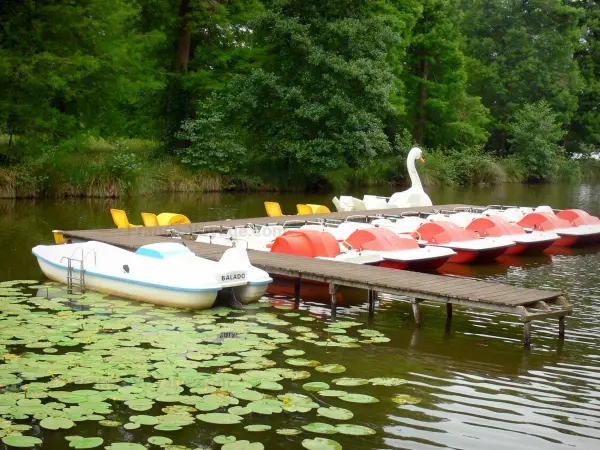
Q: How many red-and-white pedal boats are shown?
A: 6